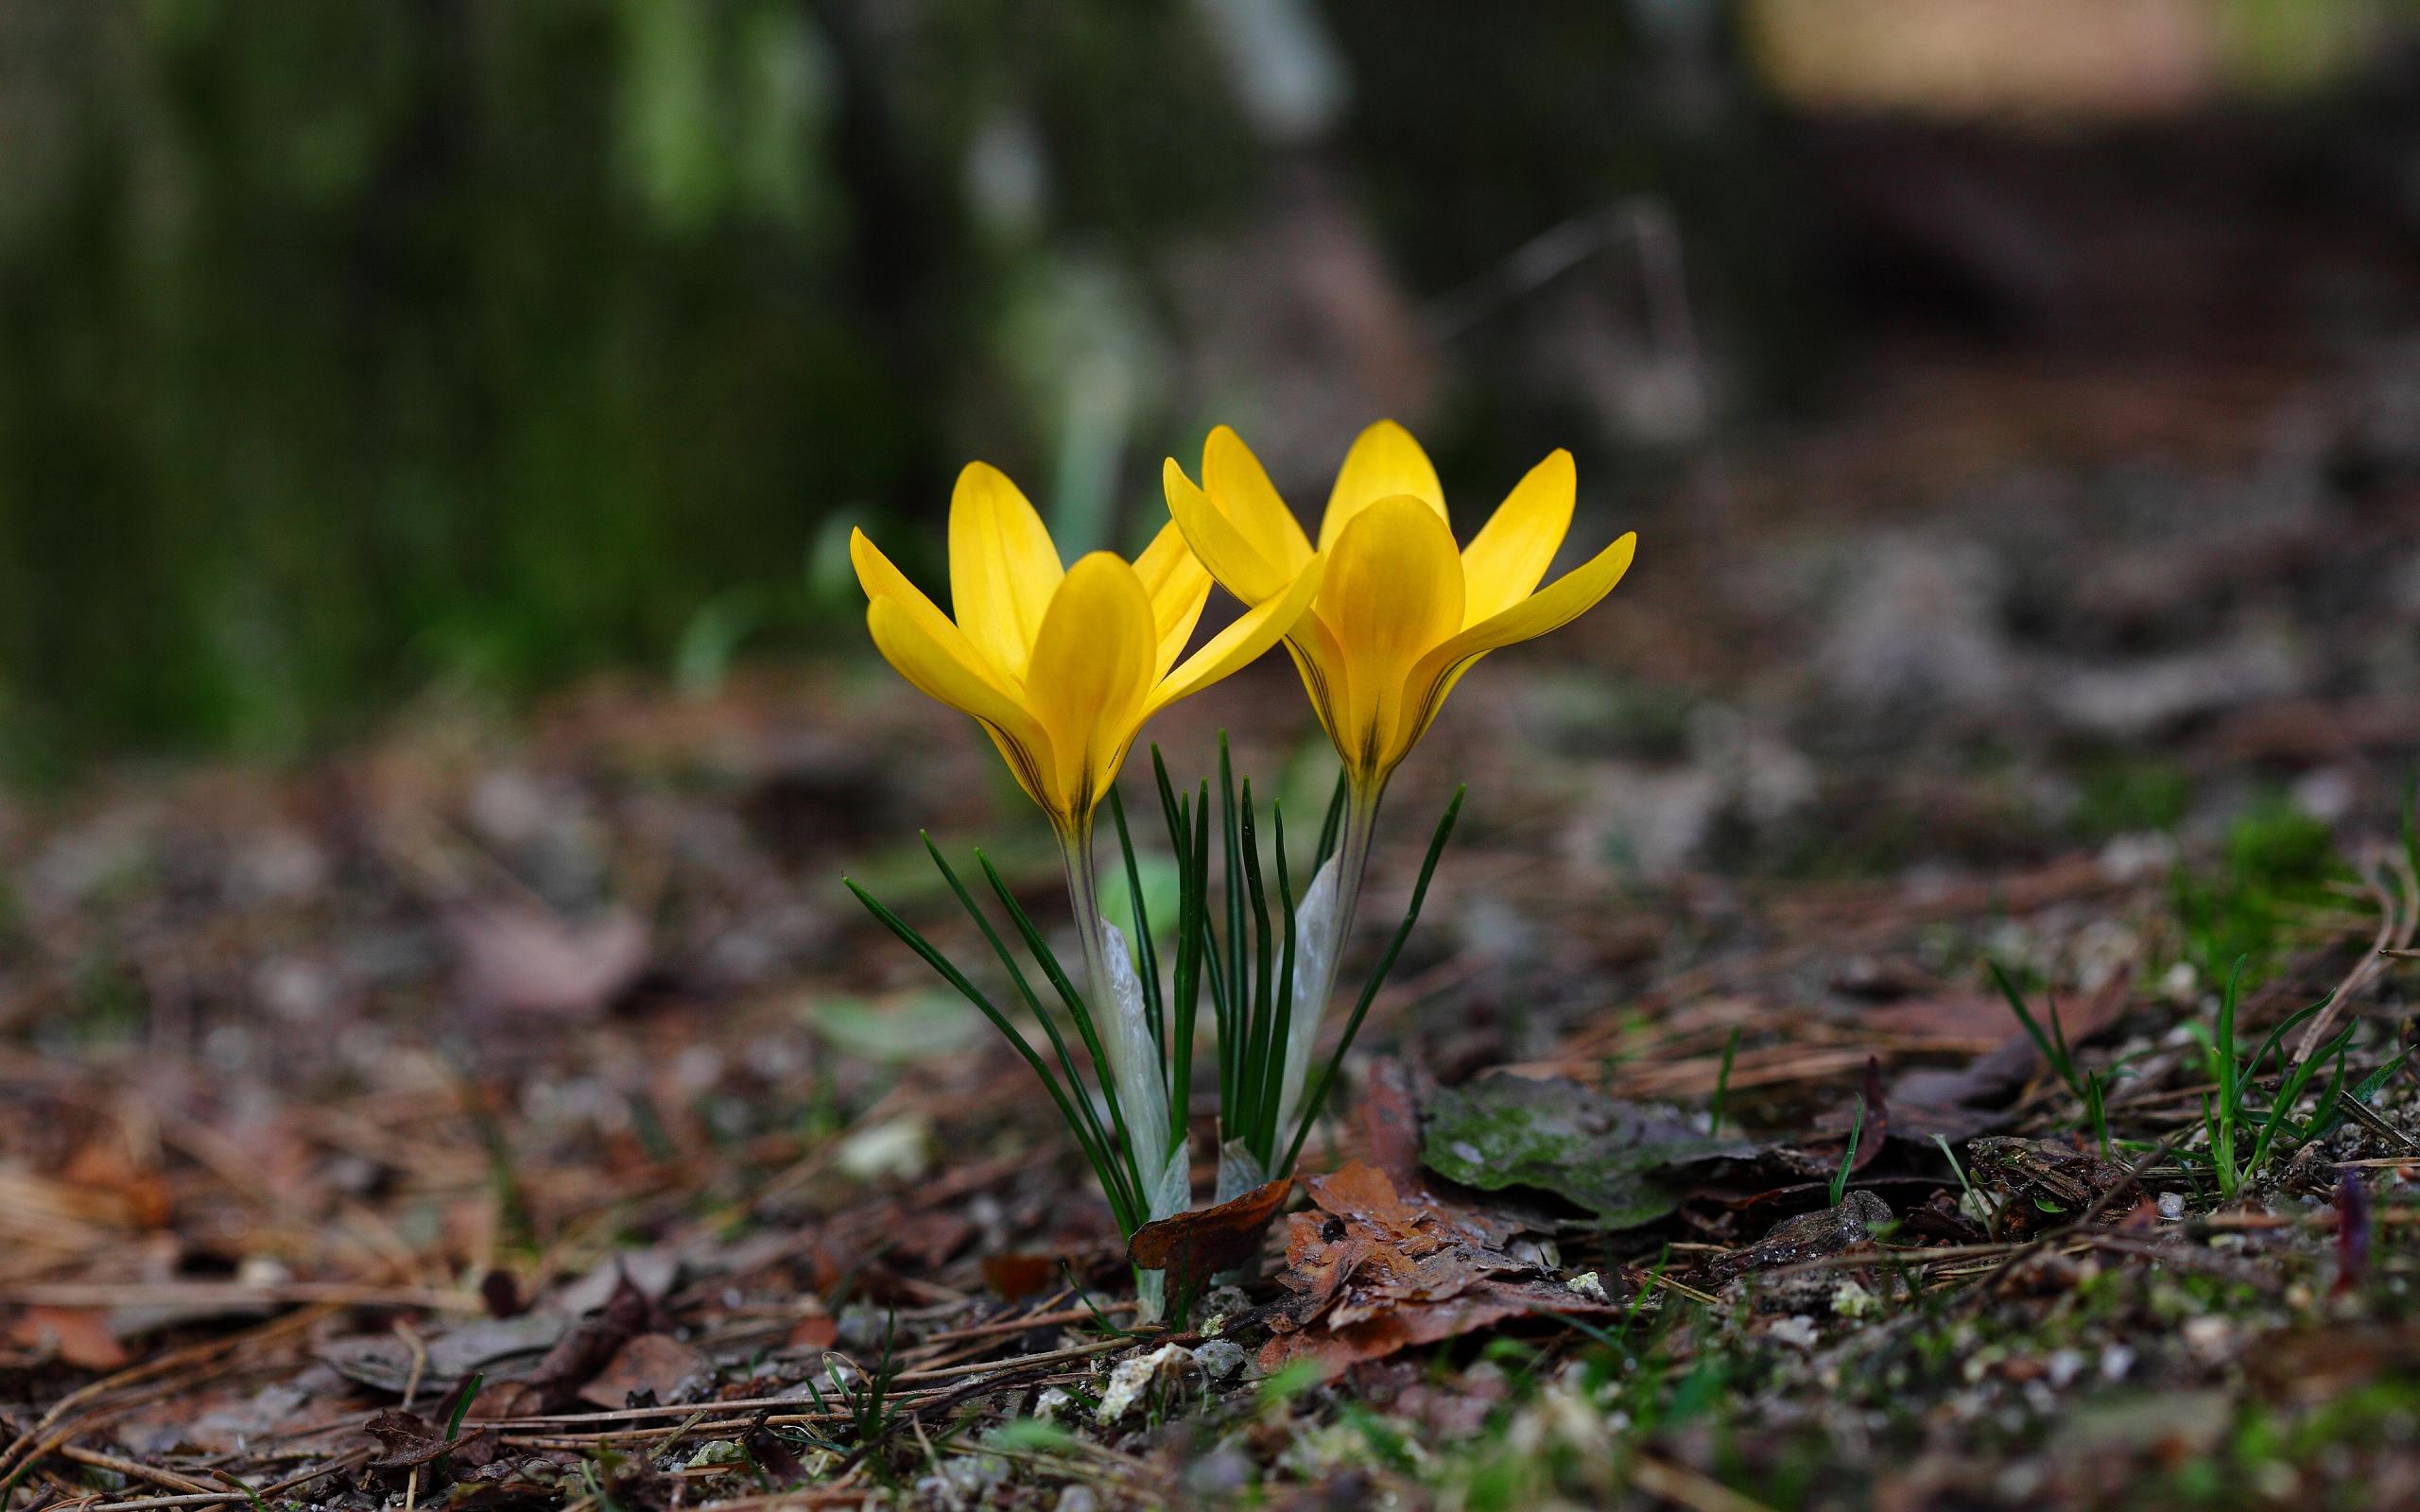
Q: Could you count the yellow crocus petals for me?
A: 12